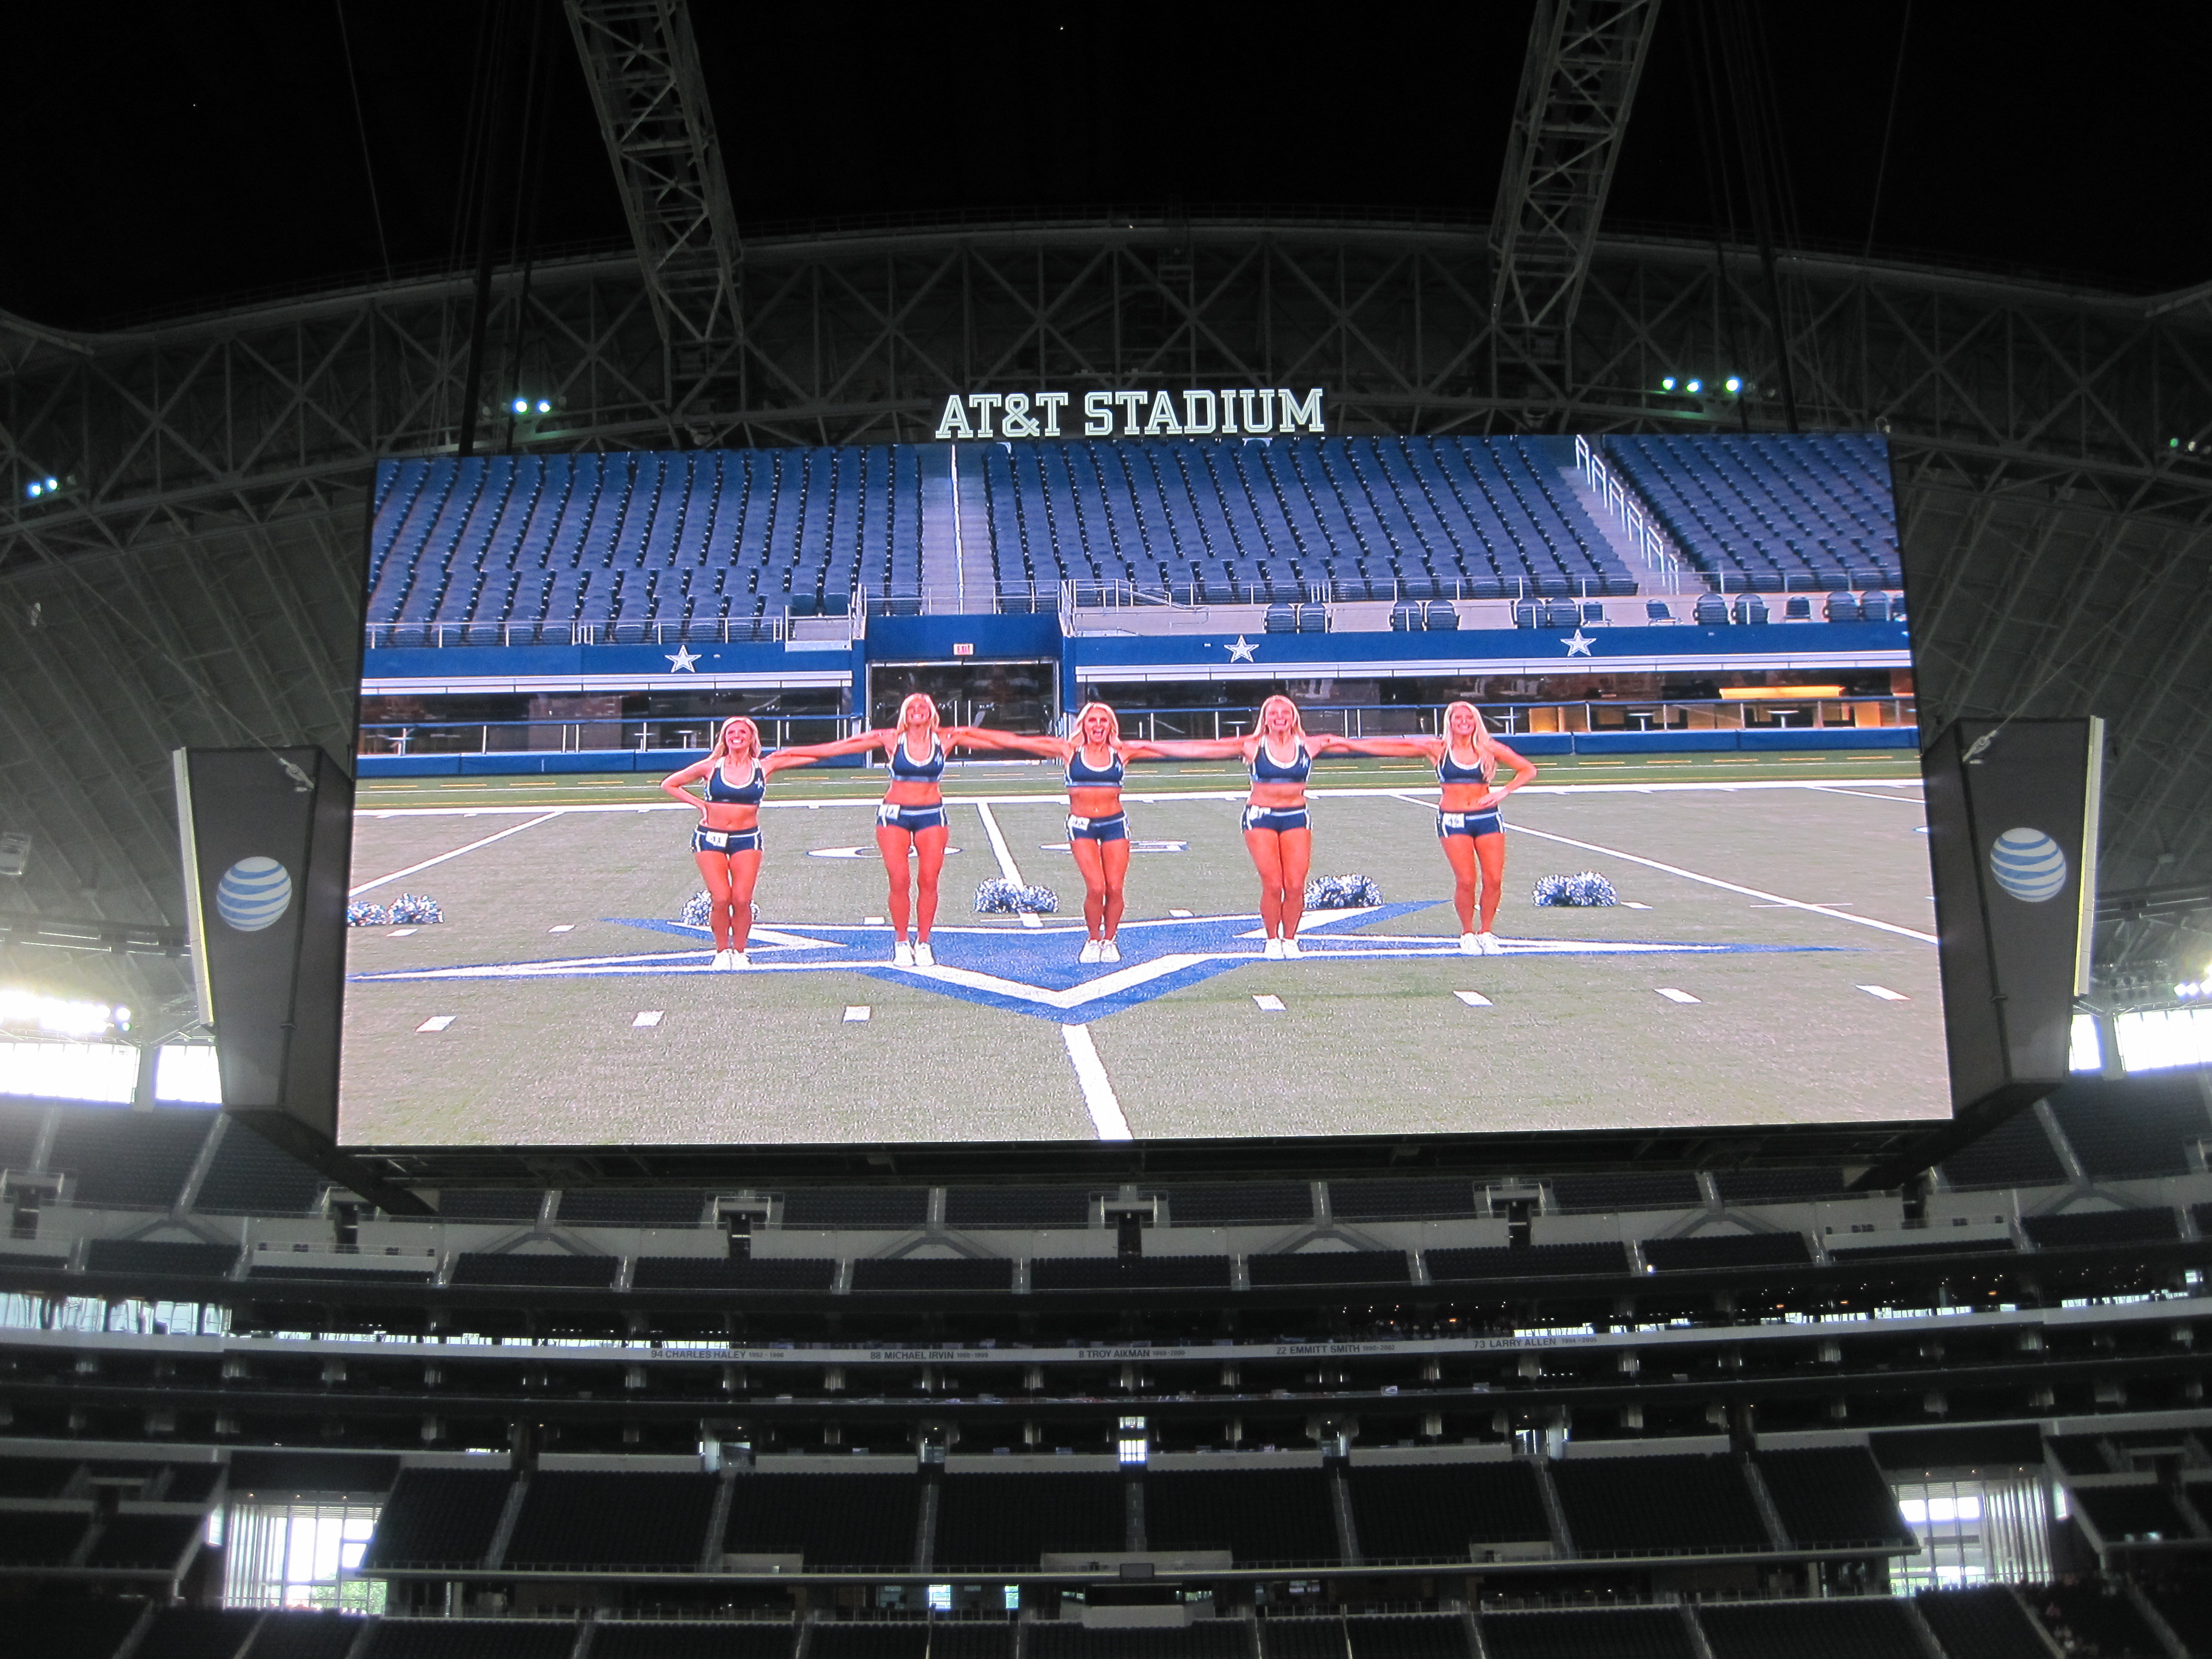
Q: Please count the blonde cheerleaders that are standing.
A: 5